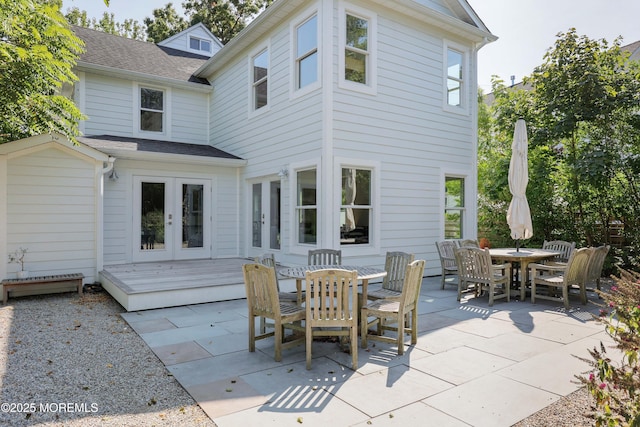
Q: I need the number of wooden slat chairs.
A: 12